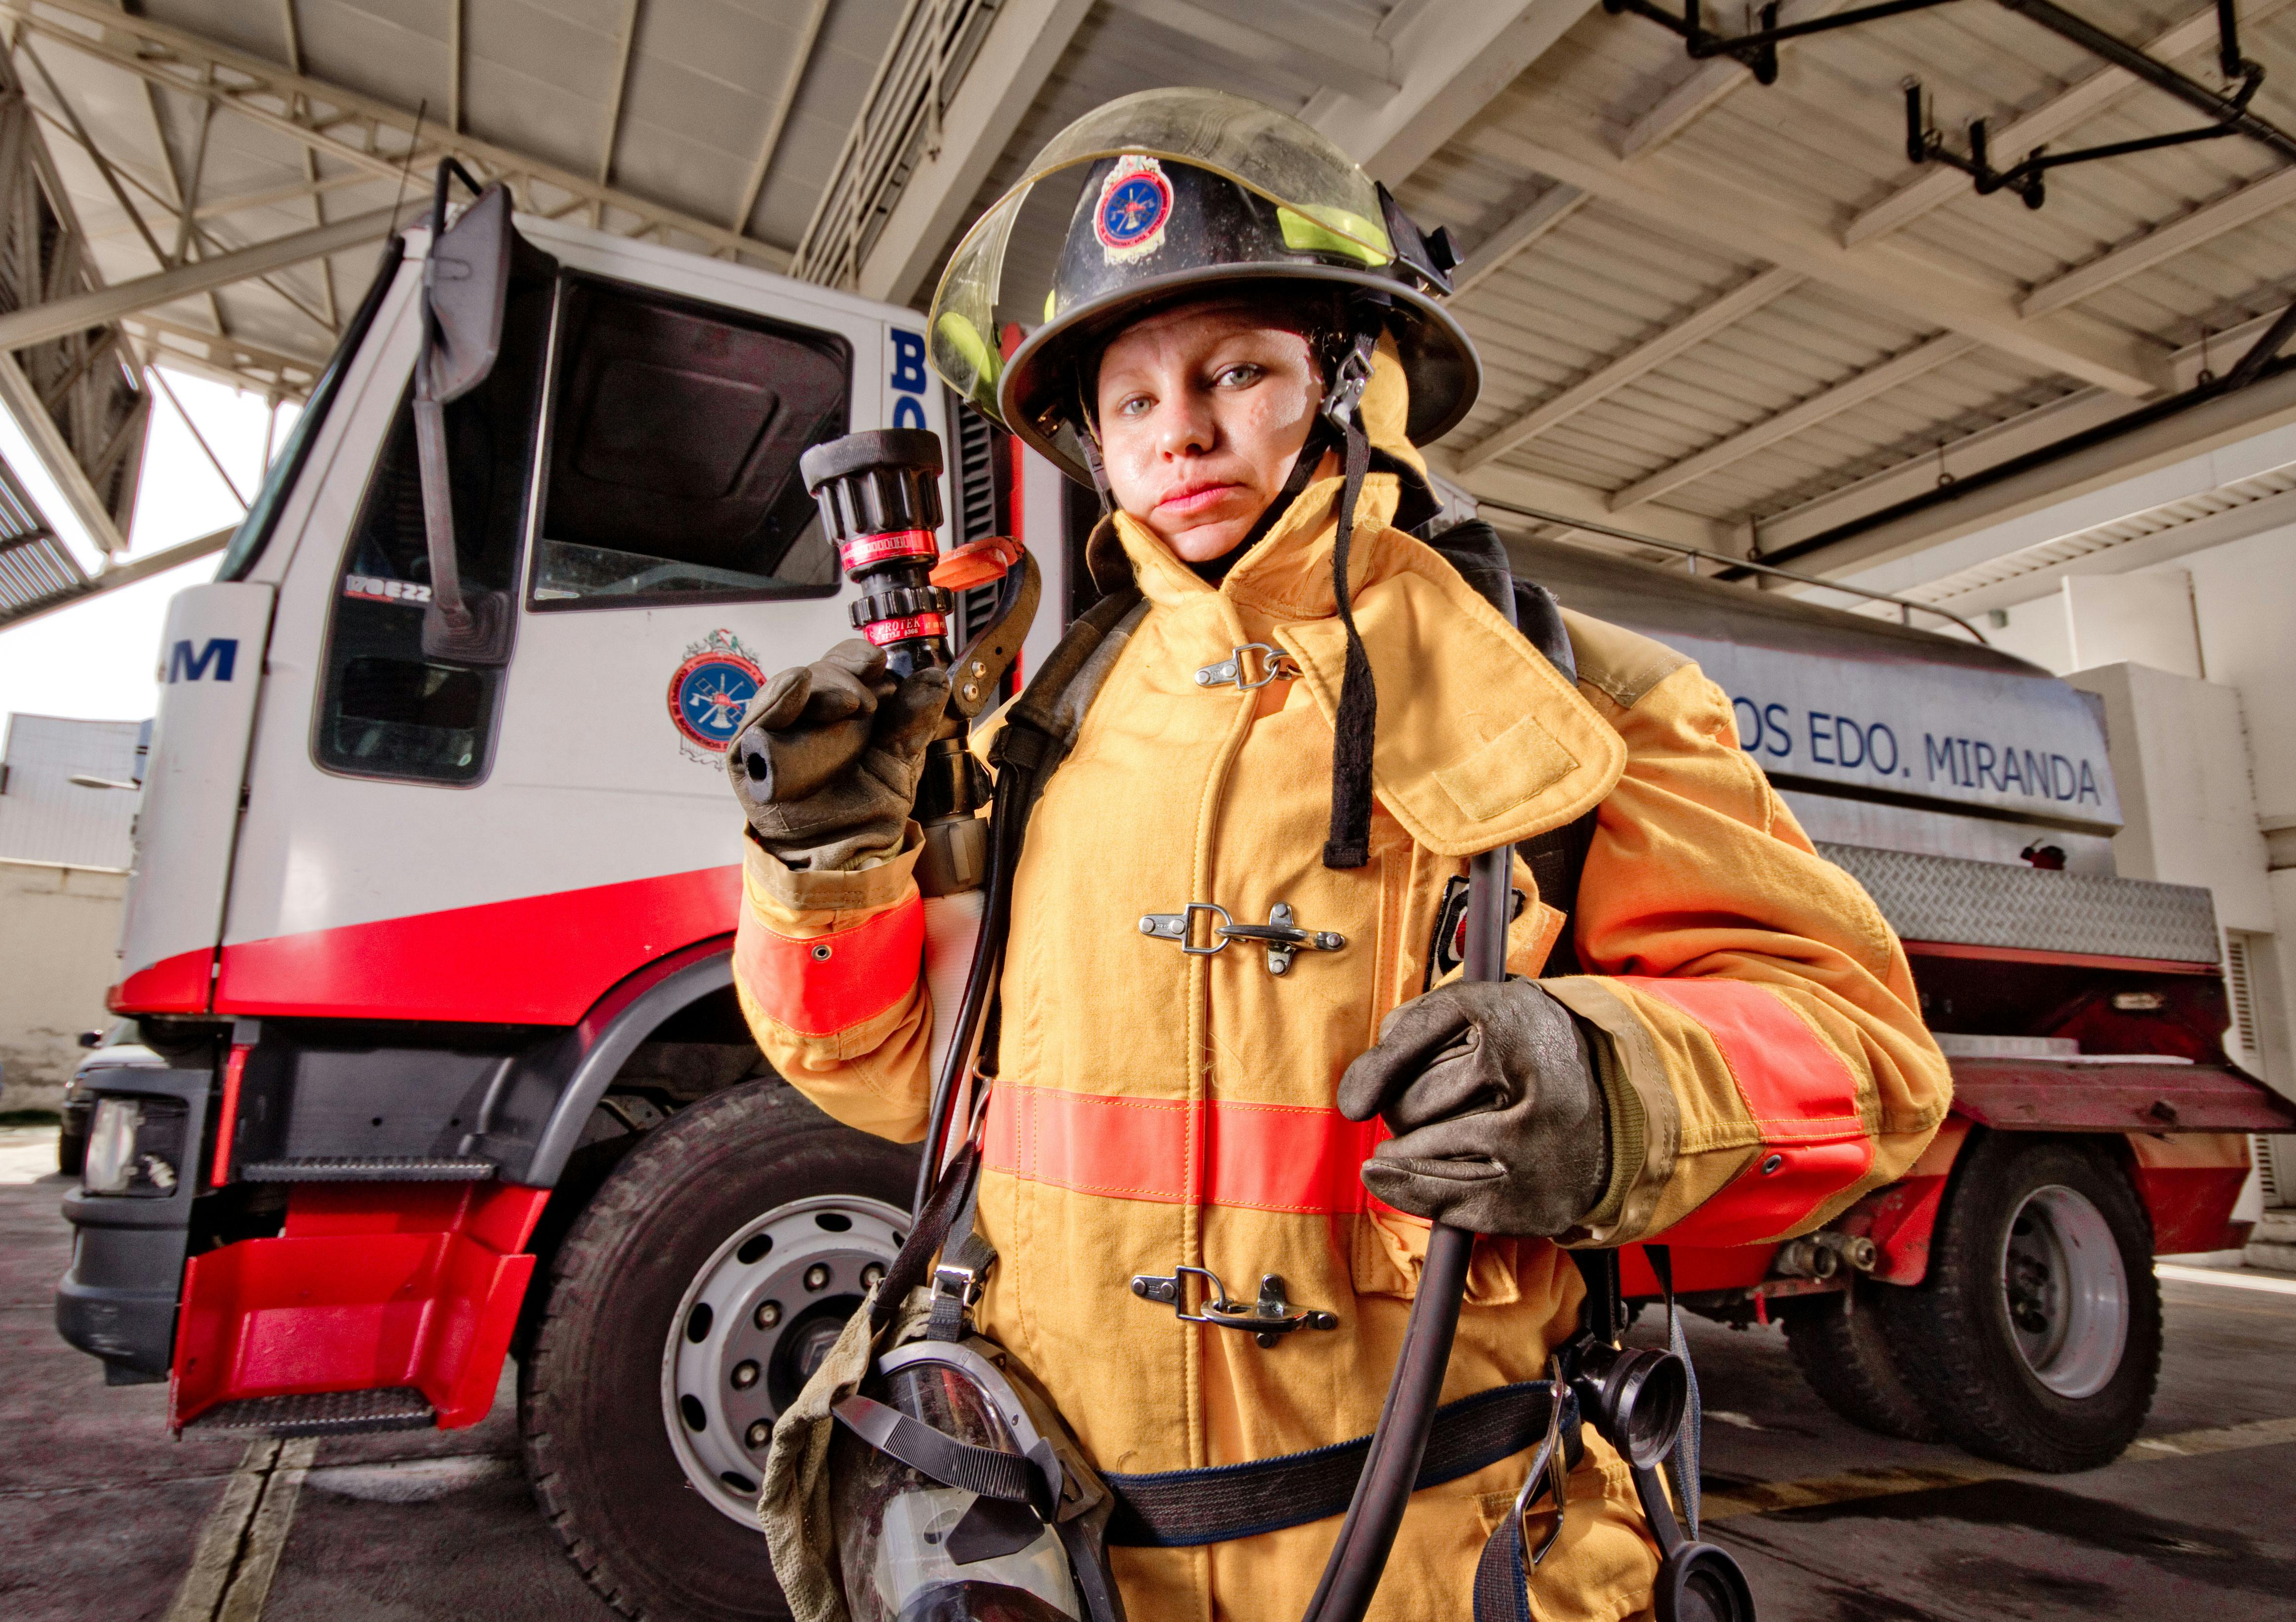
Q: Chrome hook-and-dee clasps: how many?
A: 3